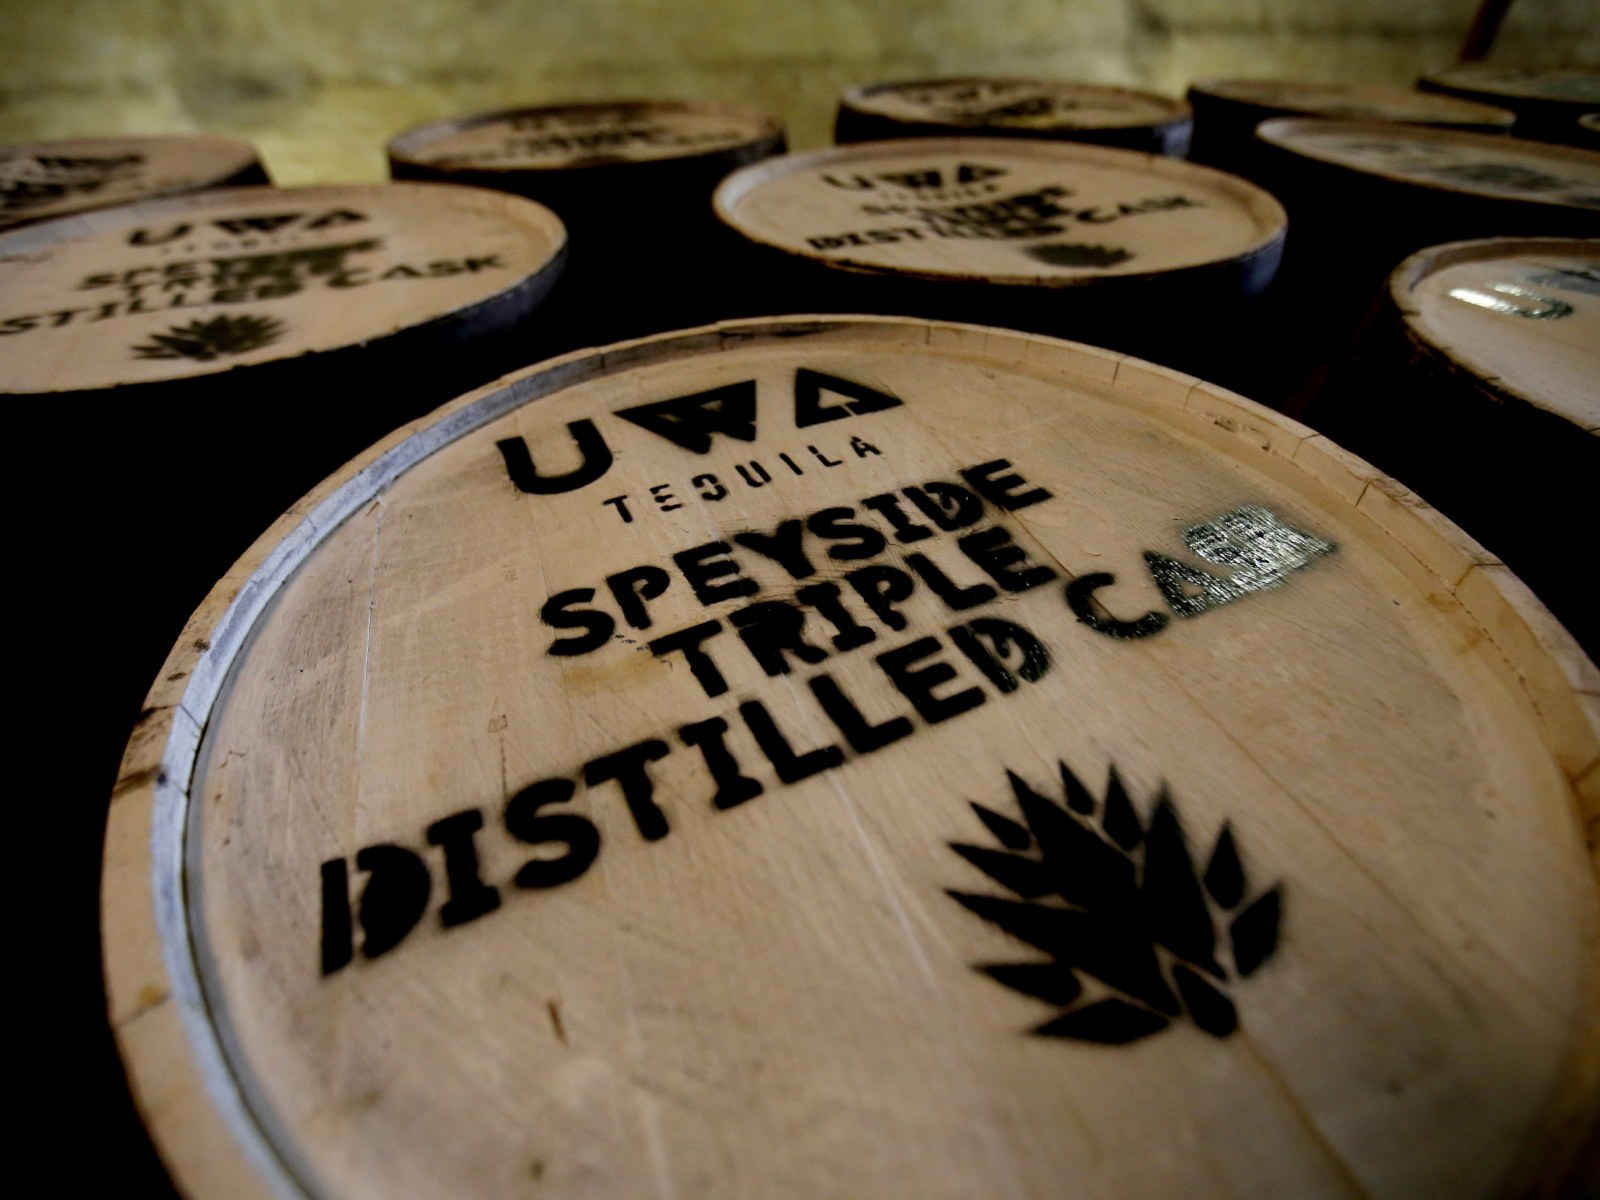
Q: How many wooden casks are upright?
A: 11